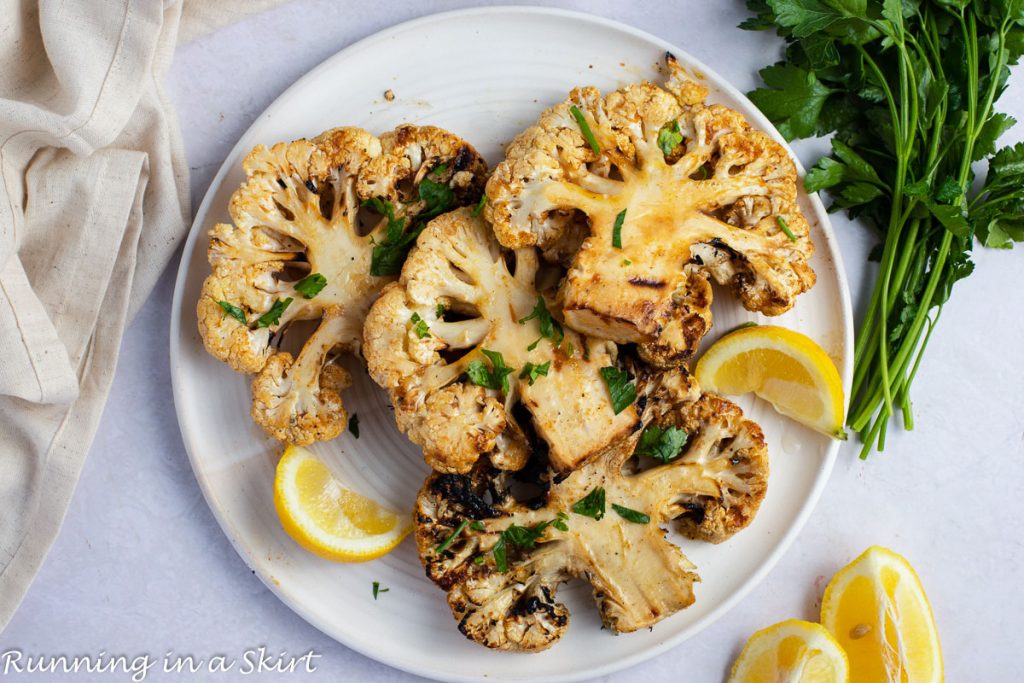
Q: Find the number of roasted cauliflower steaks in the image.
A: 4